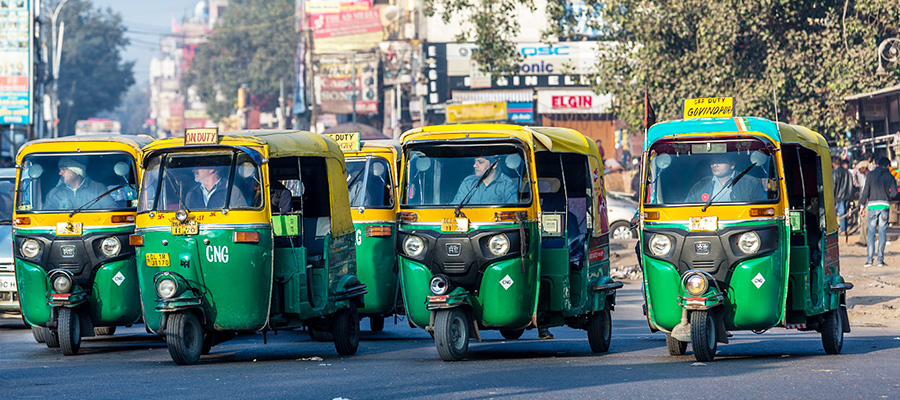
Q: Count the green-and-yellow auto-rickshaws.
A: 5